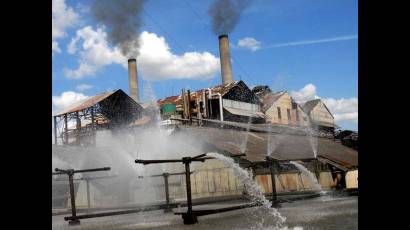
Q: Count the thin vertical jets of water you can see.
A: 3